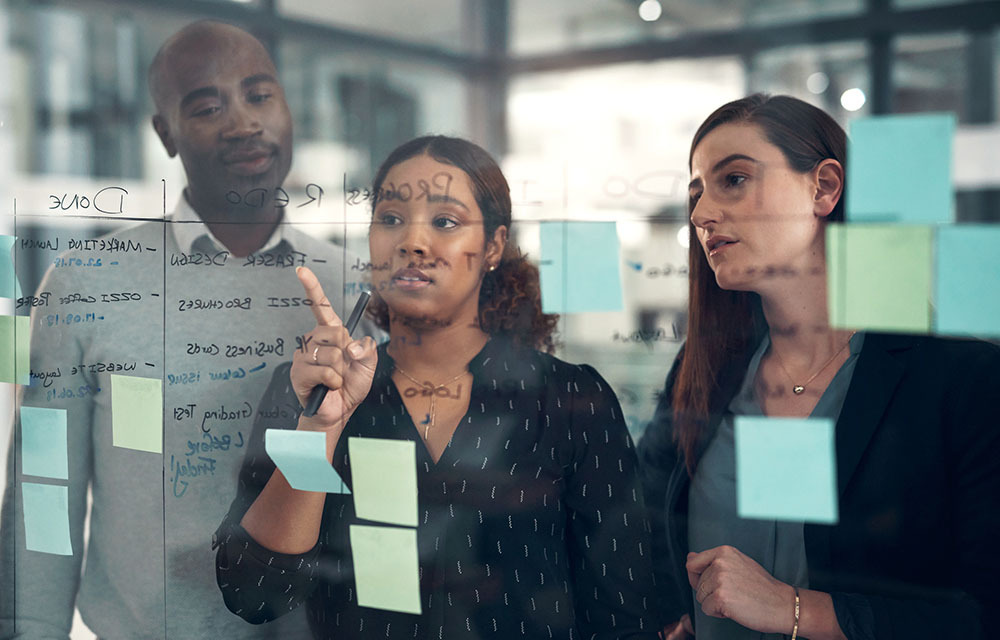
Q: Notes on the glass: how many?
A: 13